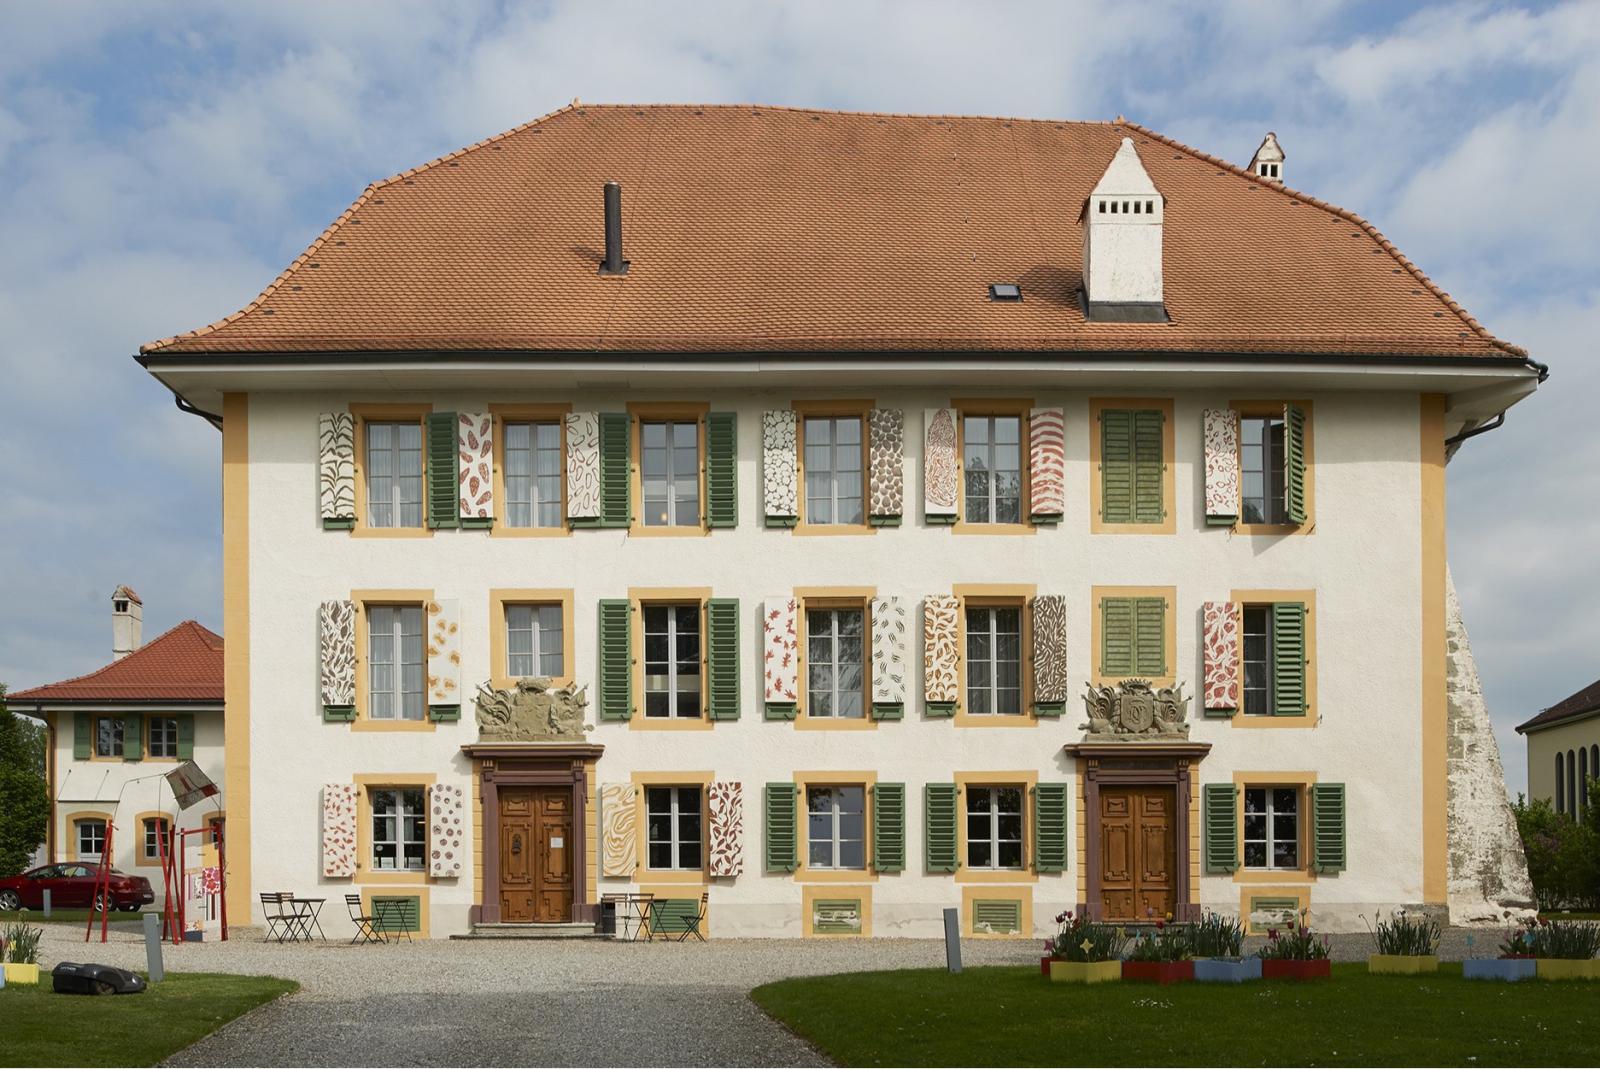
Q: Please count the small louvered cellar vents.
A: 5